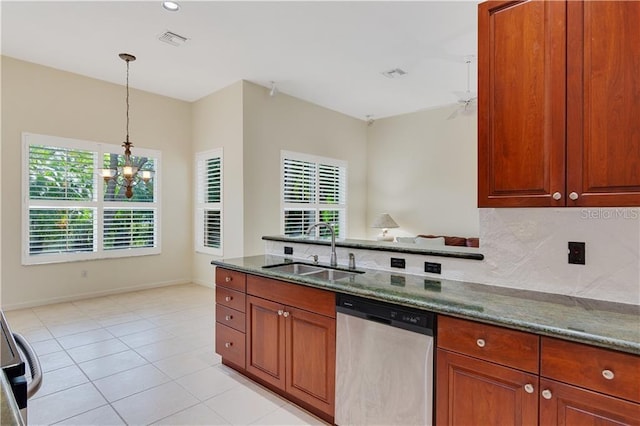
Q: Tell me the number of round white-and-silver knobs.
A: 12